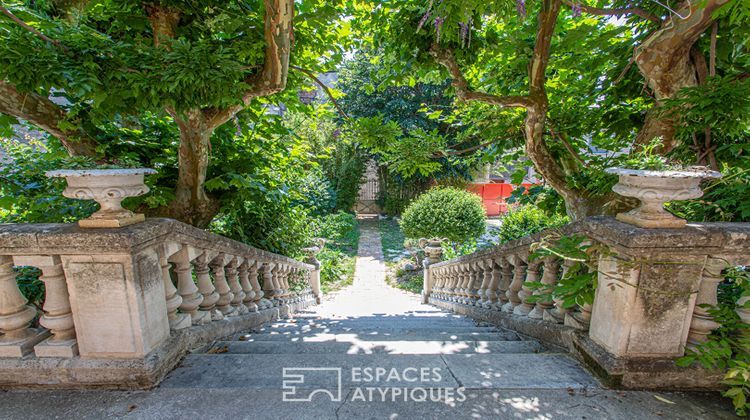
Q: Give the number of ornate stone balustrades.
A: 2